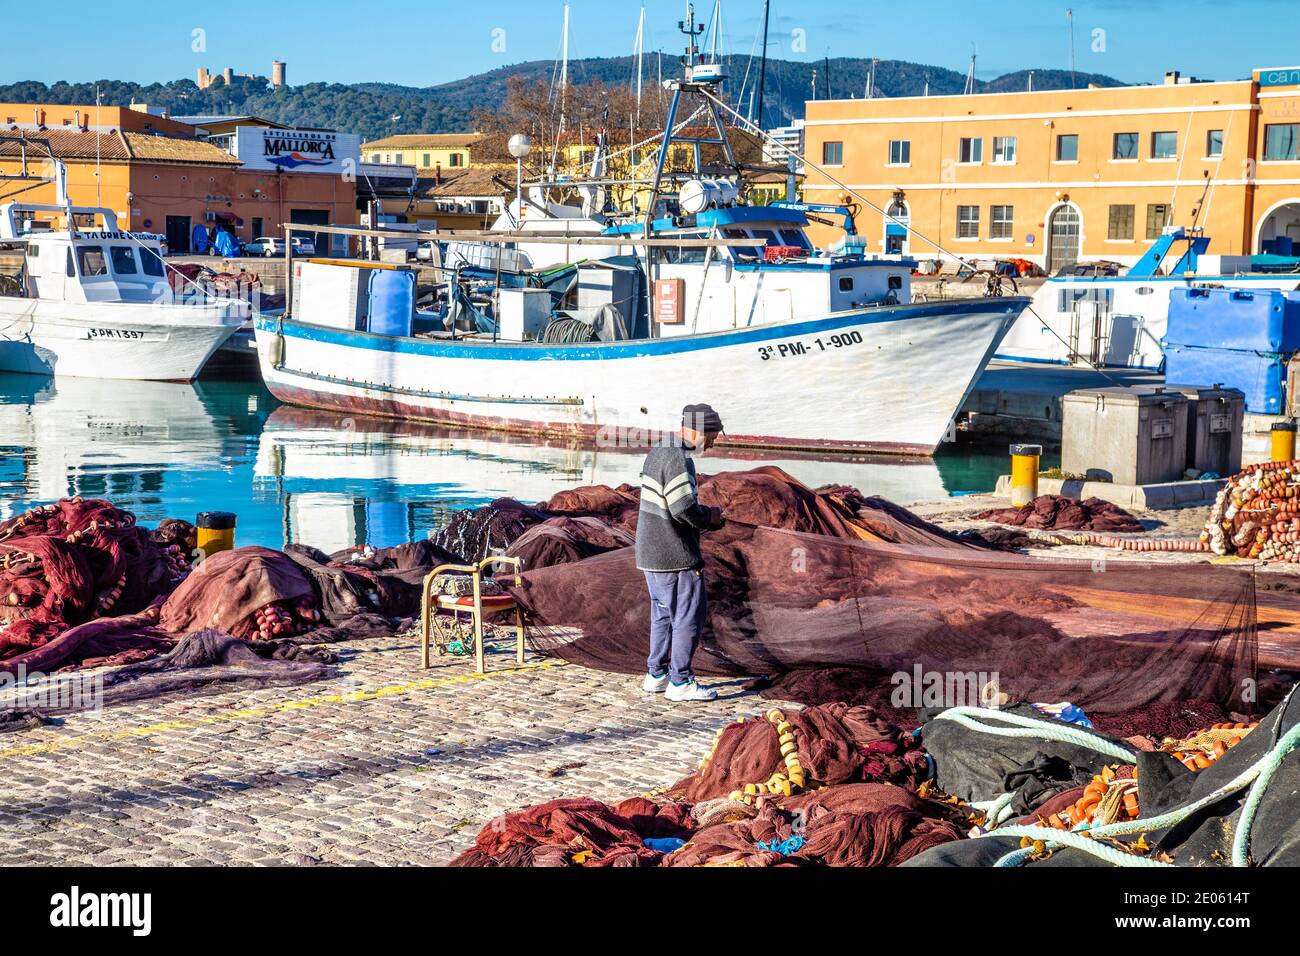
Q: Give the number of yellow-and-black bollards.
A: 3